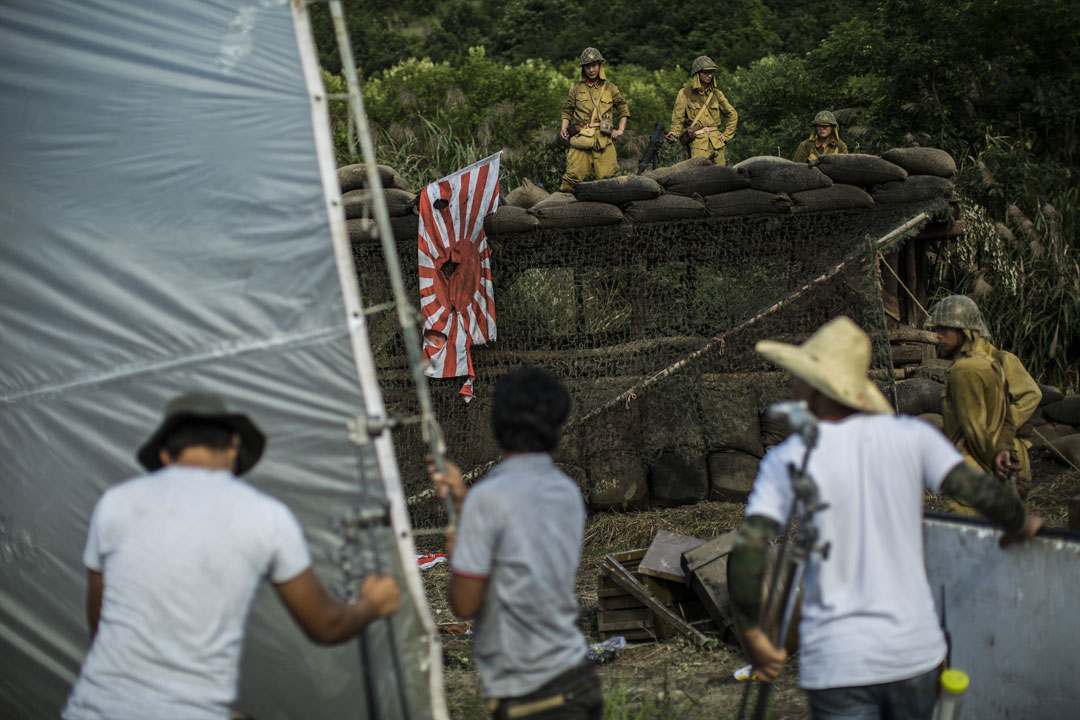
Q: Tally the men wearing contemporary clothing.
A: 3